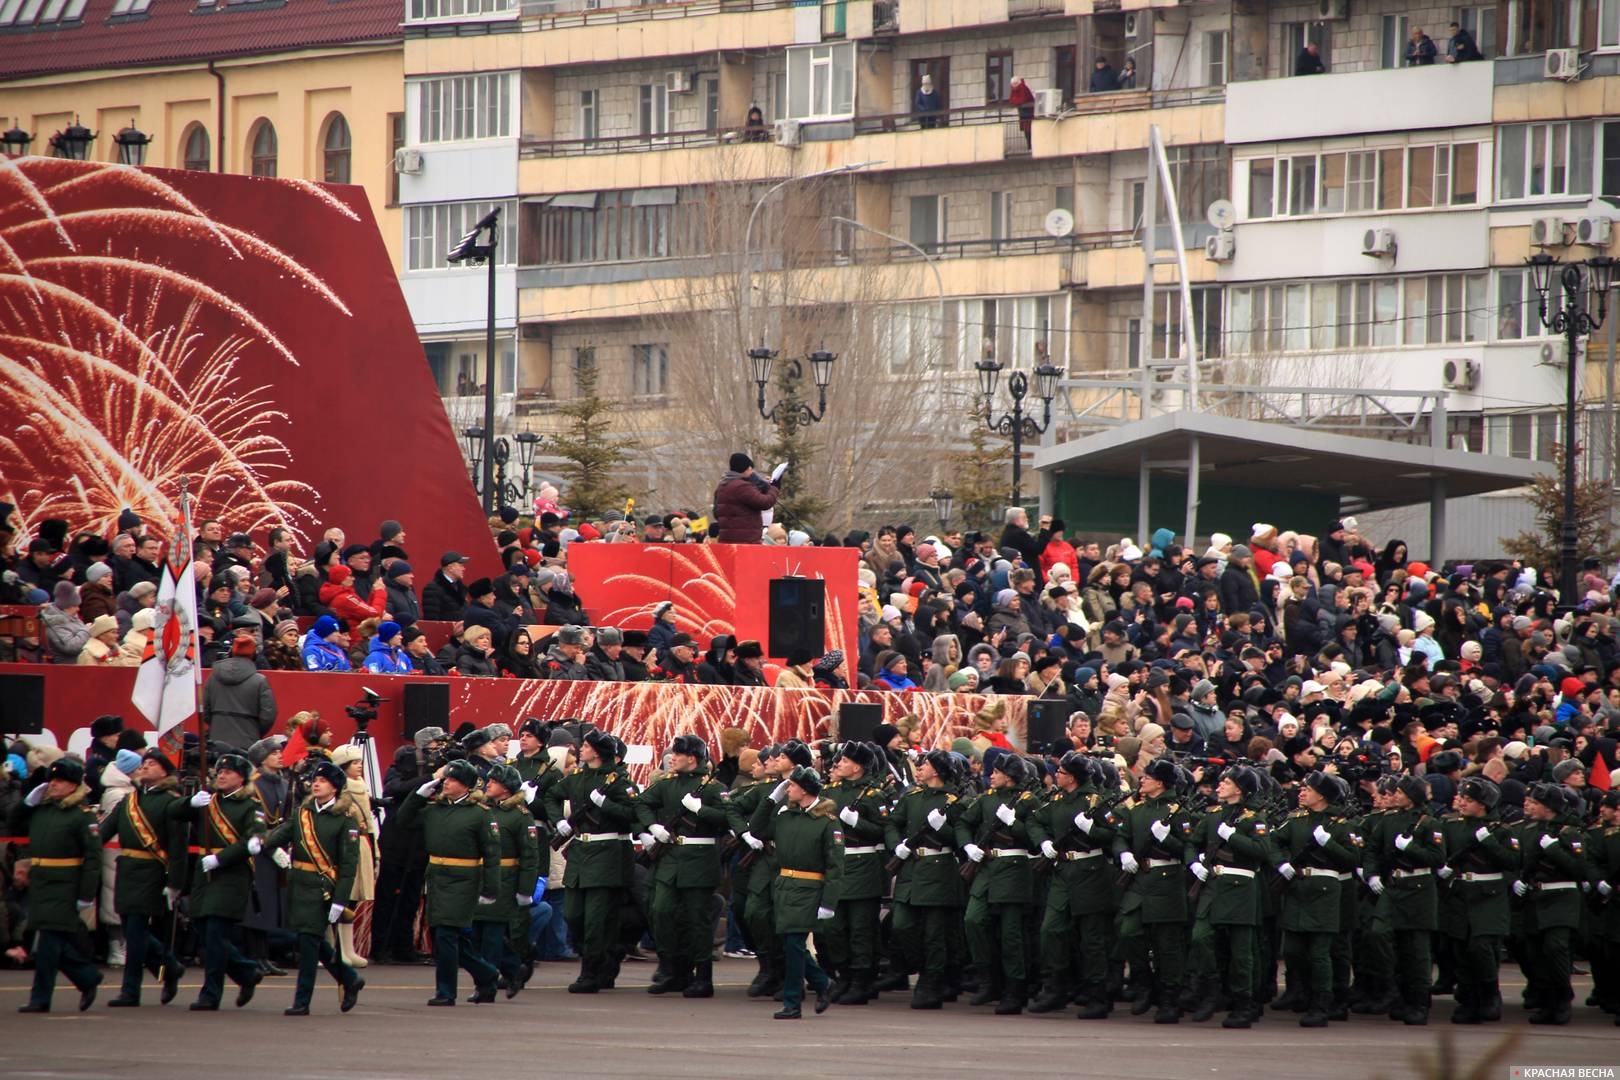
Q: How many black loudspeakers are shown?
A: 5